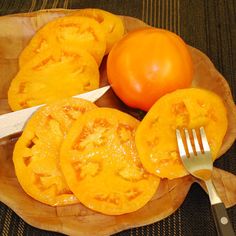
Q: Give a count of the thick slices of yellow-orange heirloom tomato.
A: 6